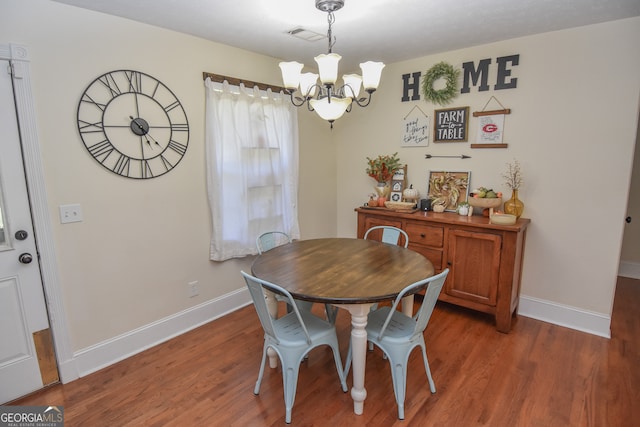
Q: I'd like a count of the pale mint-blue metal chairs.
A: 4